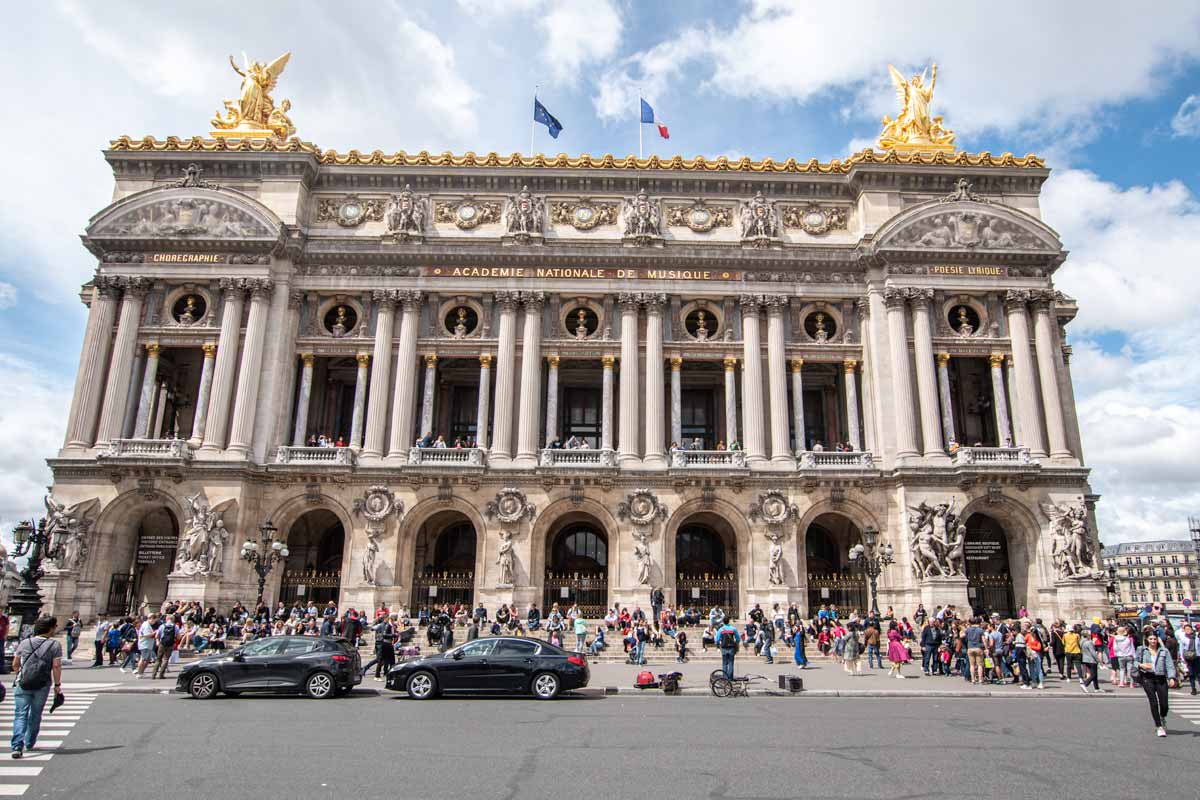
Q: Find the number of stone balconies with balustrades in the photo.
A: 7